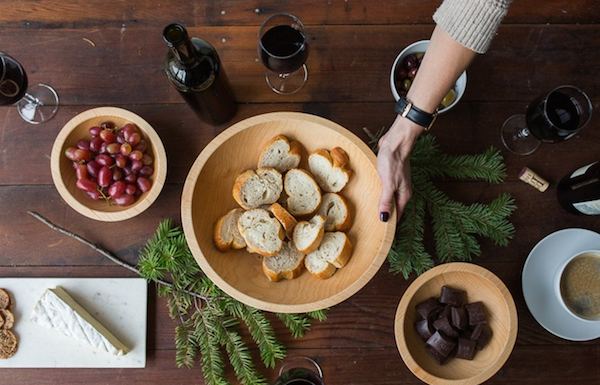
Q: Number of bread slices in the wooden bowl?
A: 11